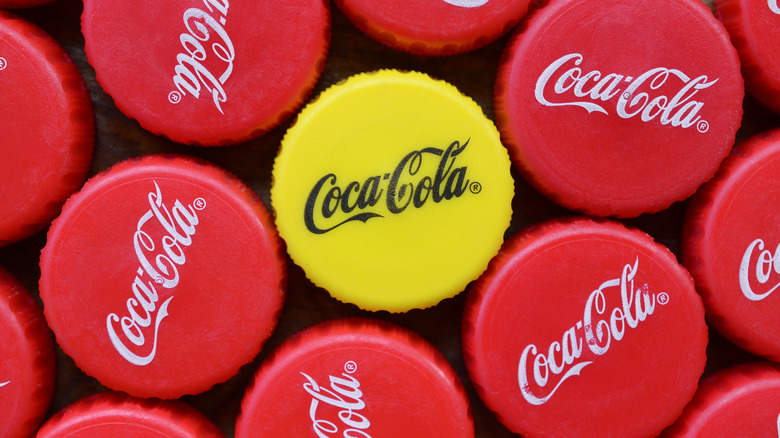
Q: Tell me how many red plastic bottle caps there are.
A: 13